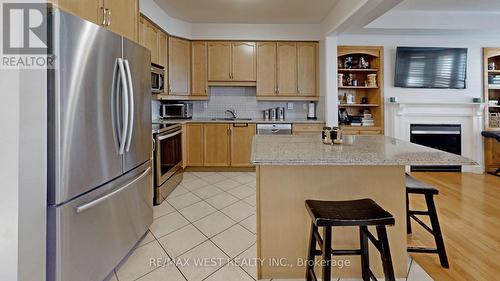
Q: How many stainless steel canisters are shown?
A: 3